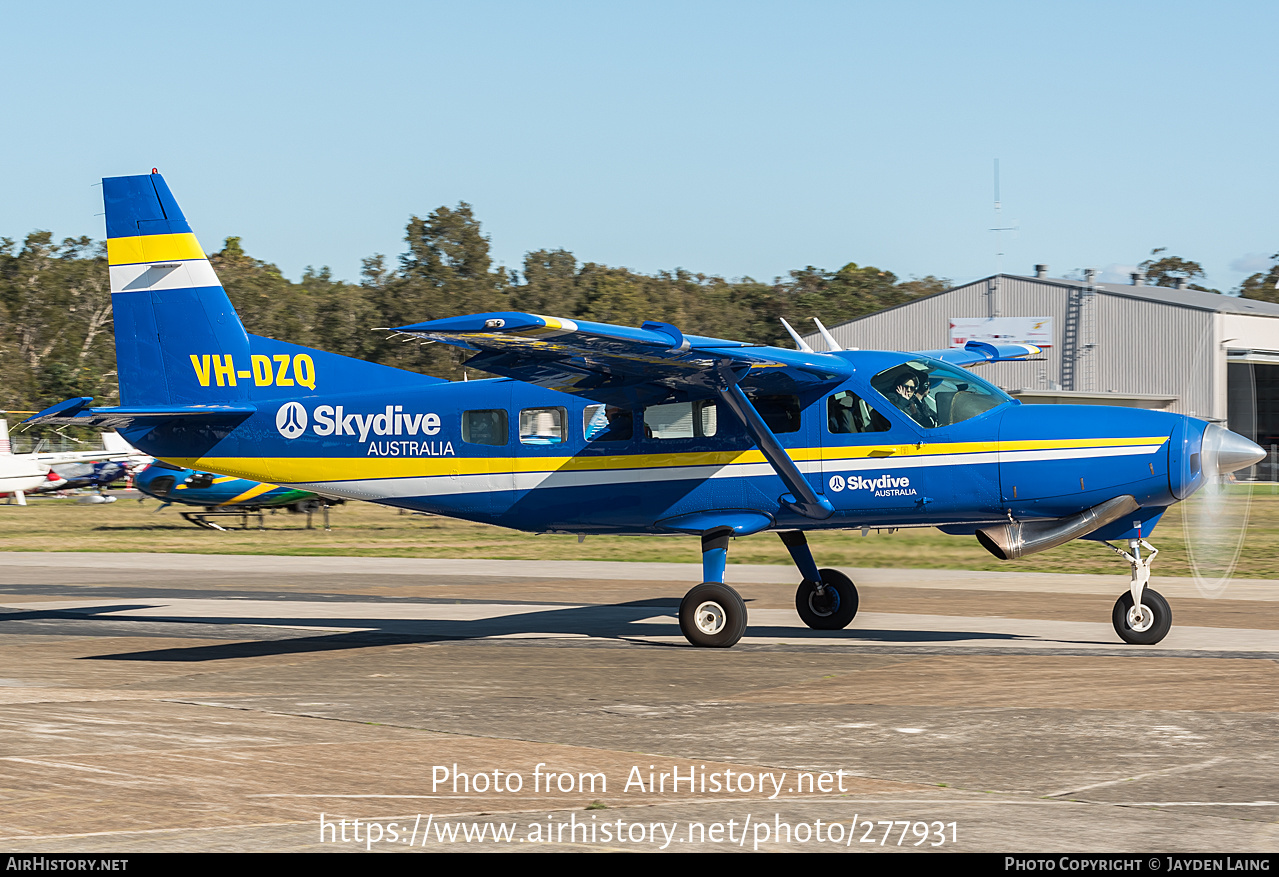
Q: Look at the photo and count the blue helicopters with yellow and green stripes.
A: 1